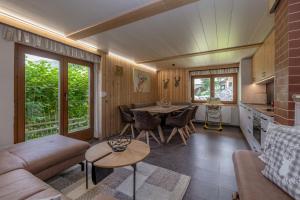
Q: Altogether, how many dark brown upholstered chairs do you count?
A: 5